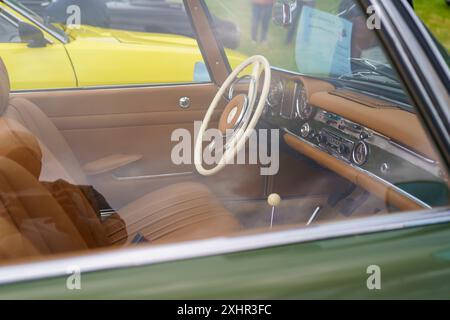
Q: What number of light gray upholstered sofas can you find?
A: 0